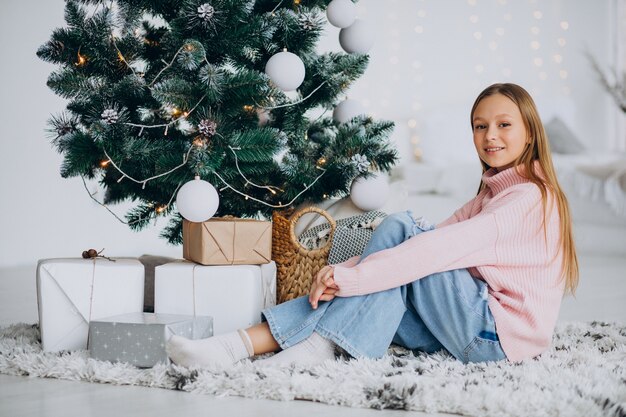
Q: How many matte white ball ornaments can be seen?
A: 6